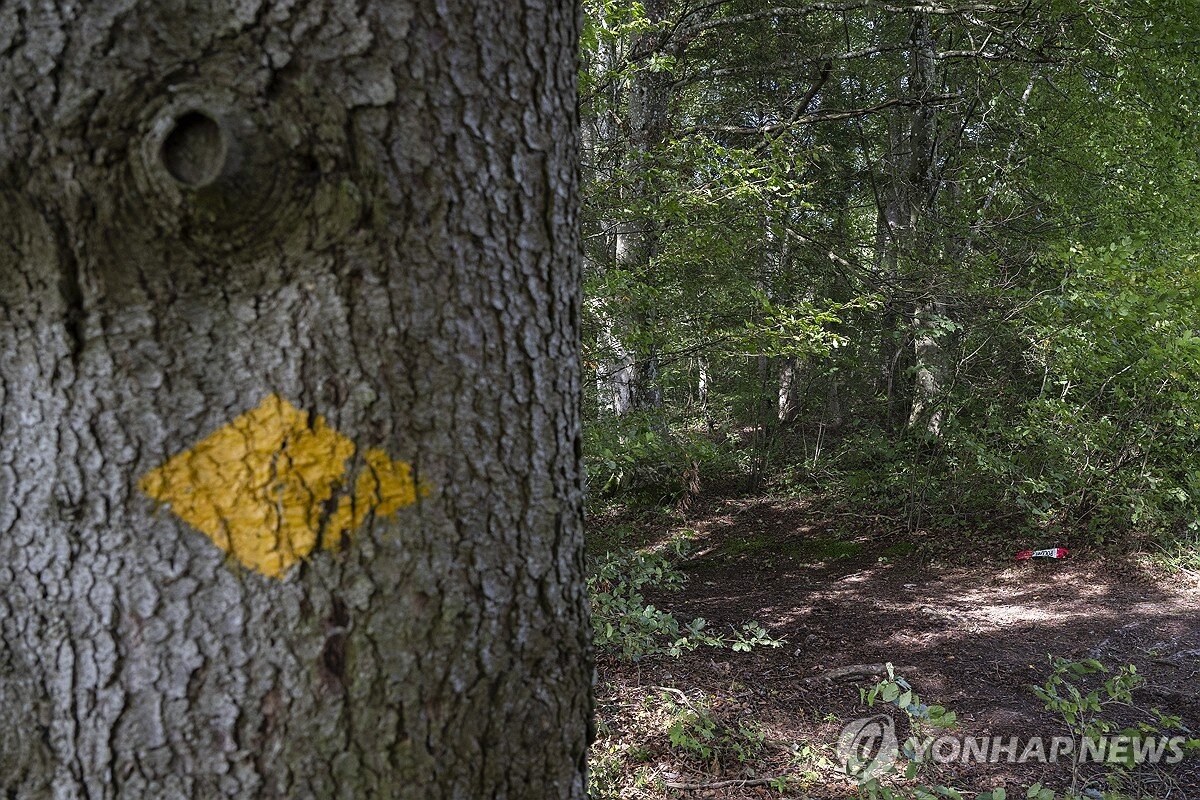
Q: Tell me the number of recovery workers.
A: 0